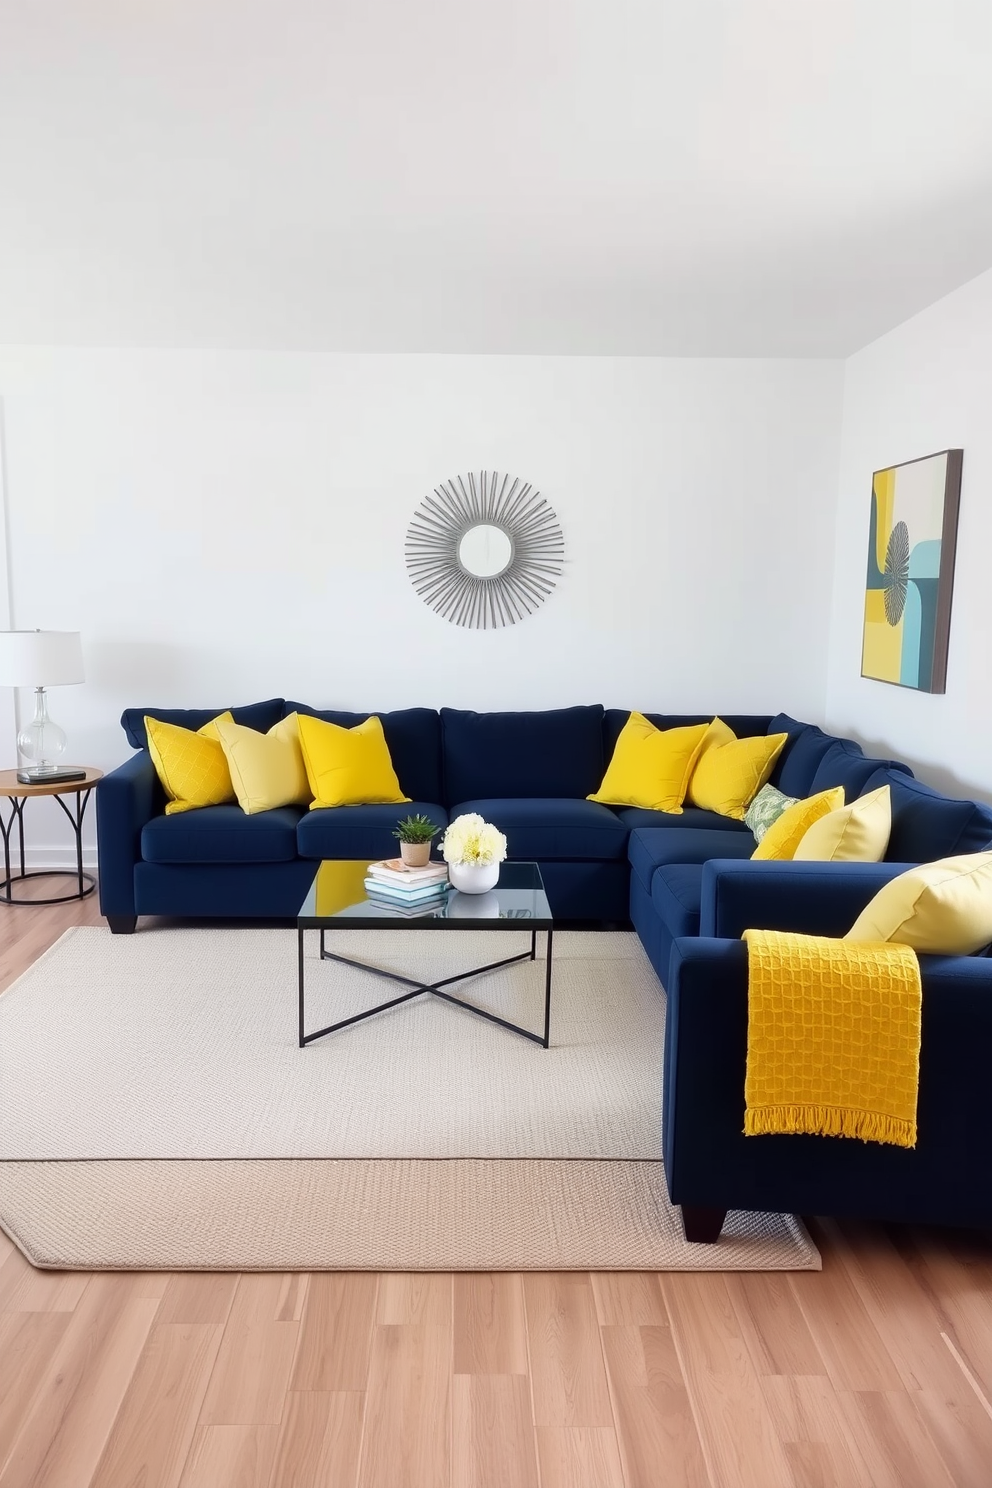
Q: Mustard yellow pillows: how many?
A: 5